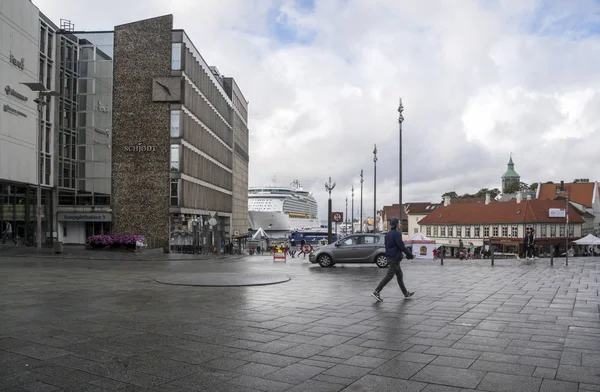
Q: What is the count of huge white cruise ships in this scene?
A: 1